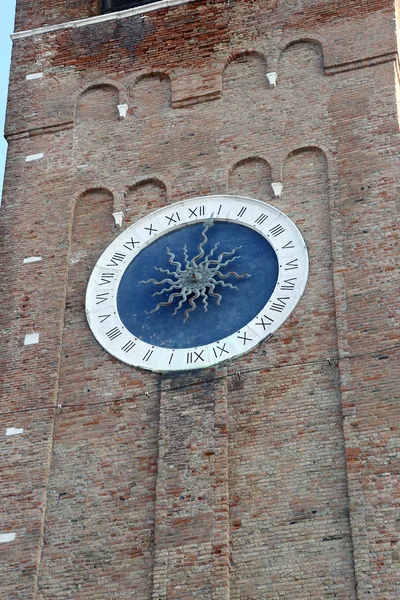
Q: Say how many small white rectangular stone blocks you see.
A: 6